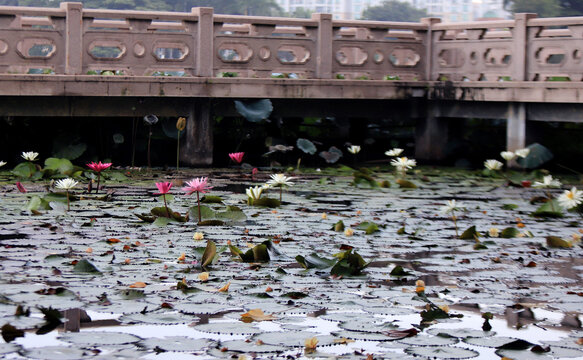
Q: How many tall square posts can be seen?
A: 5